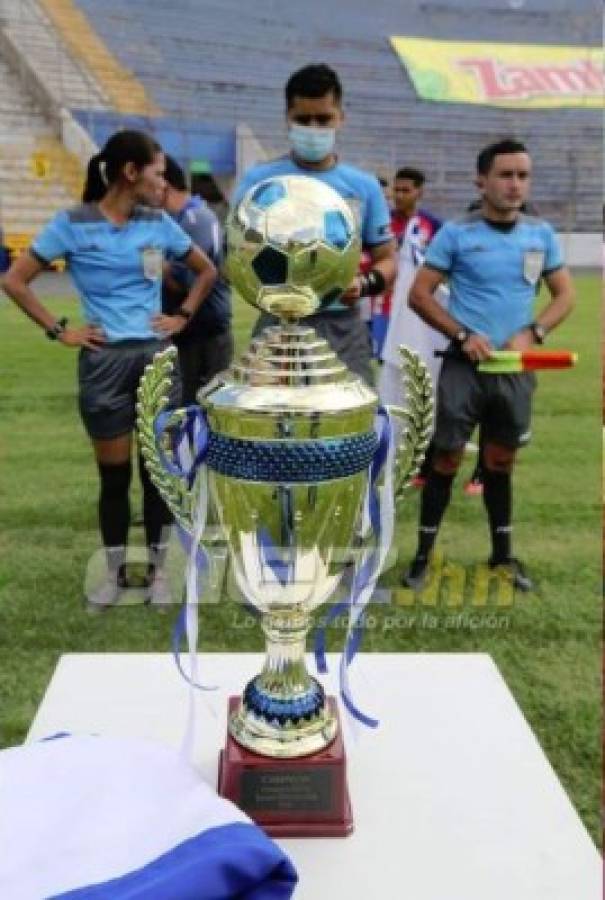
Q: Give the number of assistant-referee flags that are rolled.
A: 1